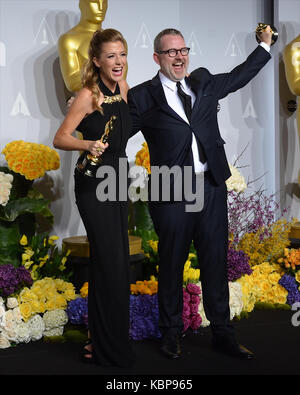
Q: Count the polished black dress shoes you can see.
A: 2